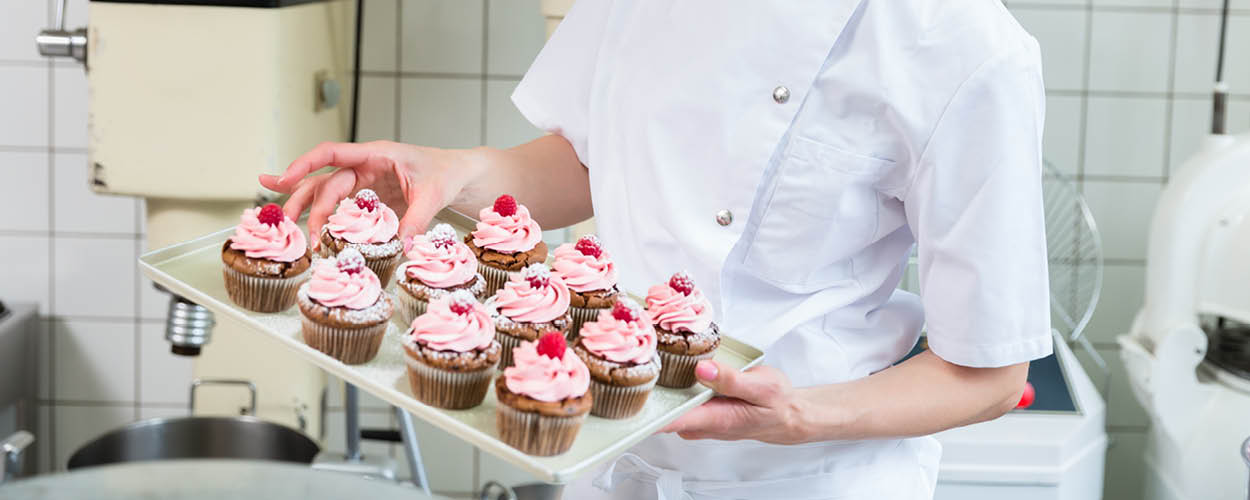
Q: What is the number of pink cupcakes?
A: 11